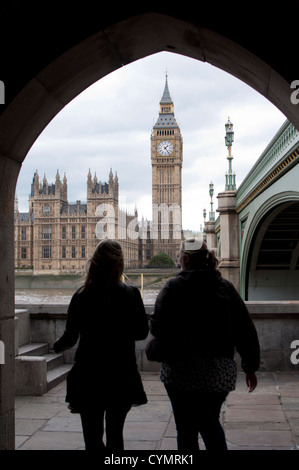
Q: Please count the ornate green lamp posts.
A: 3